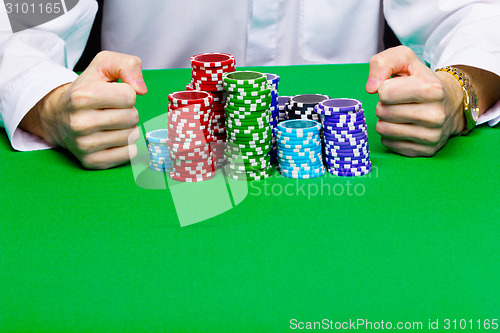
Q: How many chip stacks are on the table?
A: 9